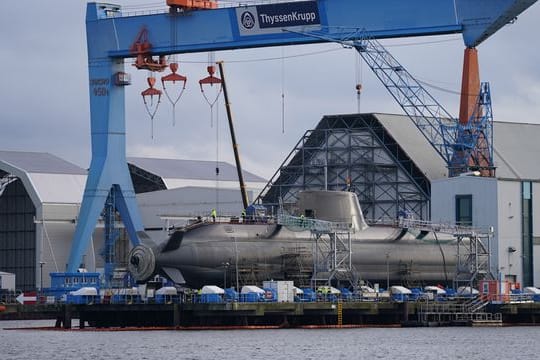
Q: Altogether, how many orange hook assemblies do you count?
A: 3